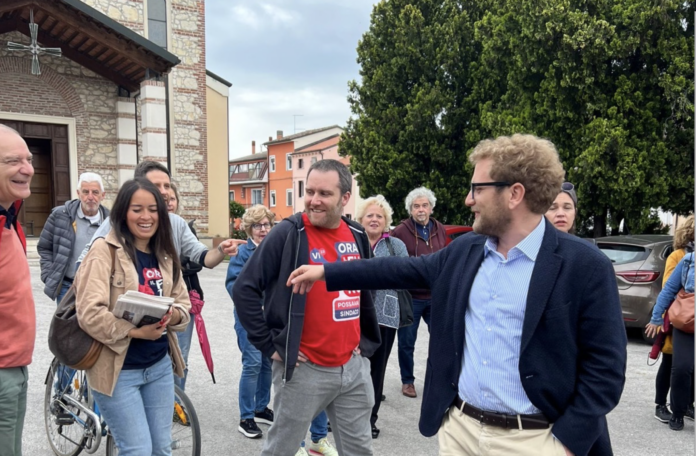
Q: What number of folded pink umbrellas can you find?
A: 1